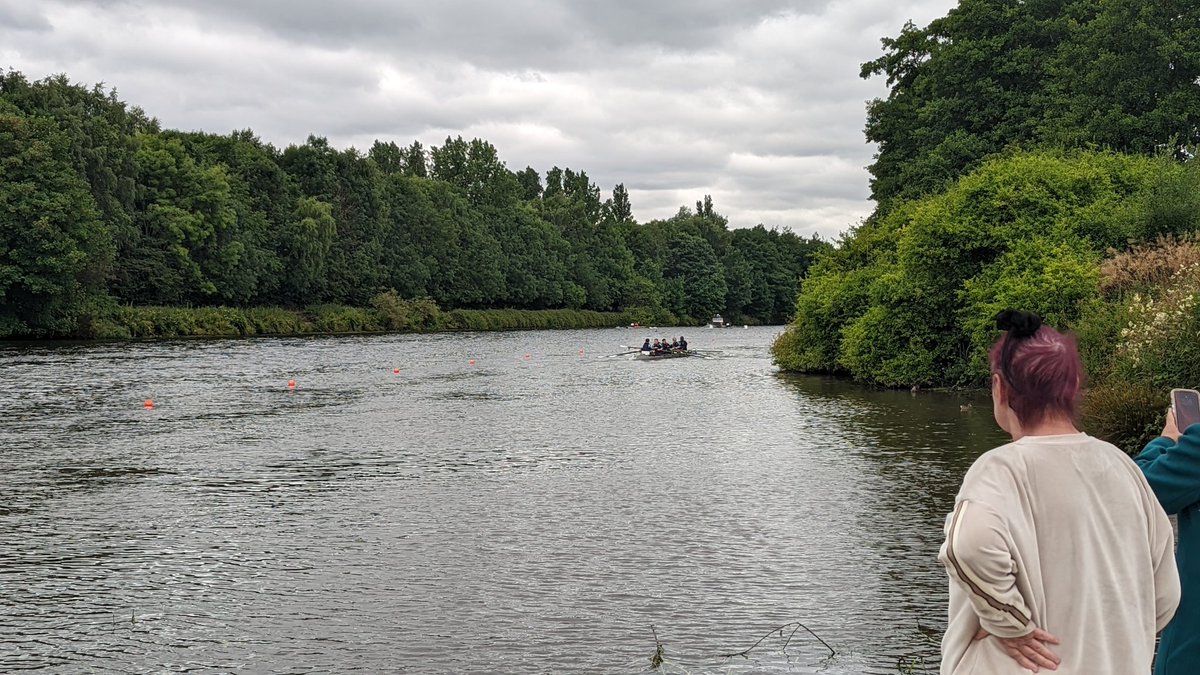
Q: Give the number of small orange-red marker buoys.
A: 6